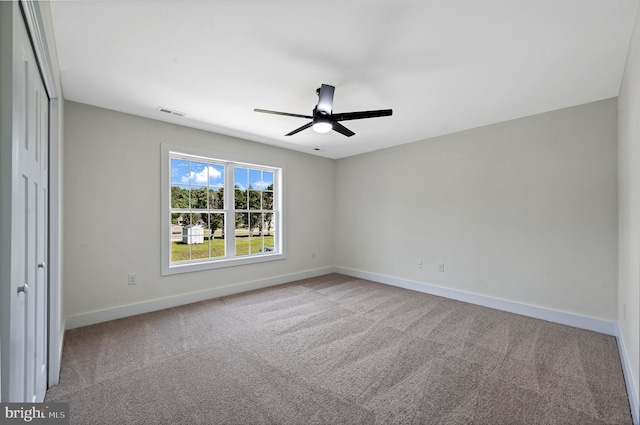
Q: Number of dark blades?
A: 5